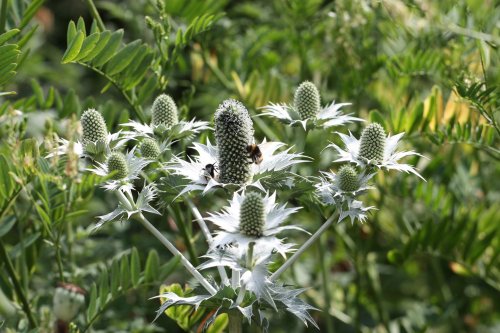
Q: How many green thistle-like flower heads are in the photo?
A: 9